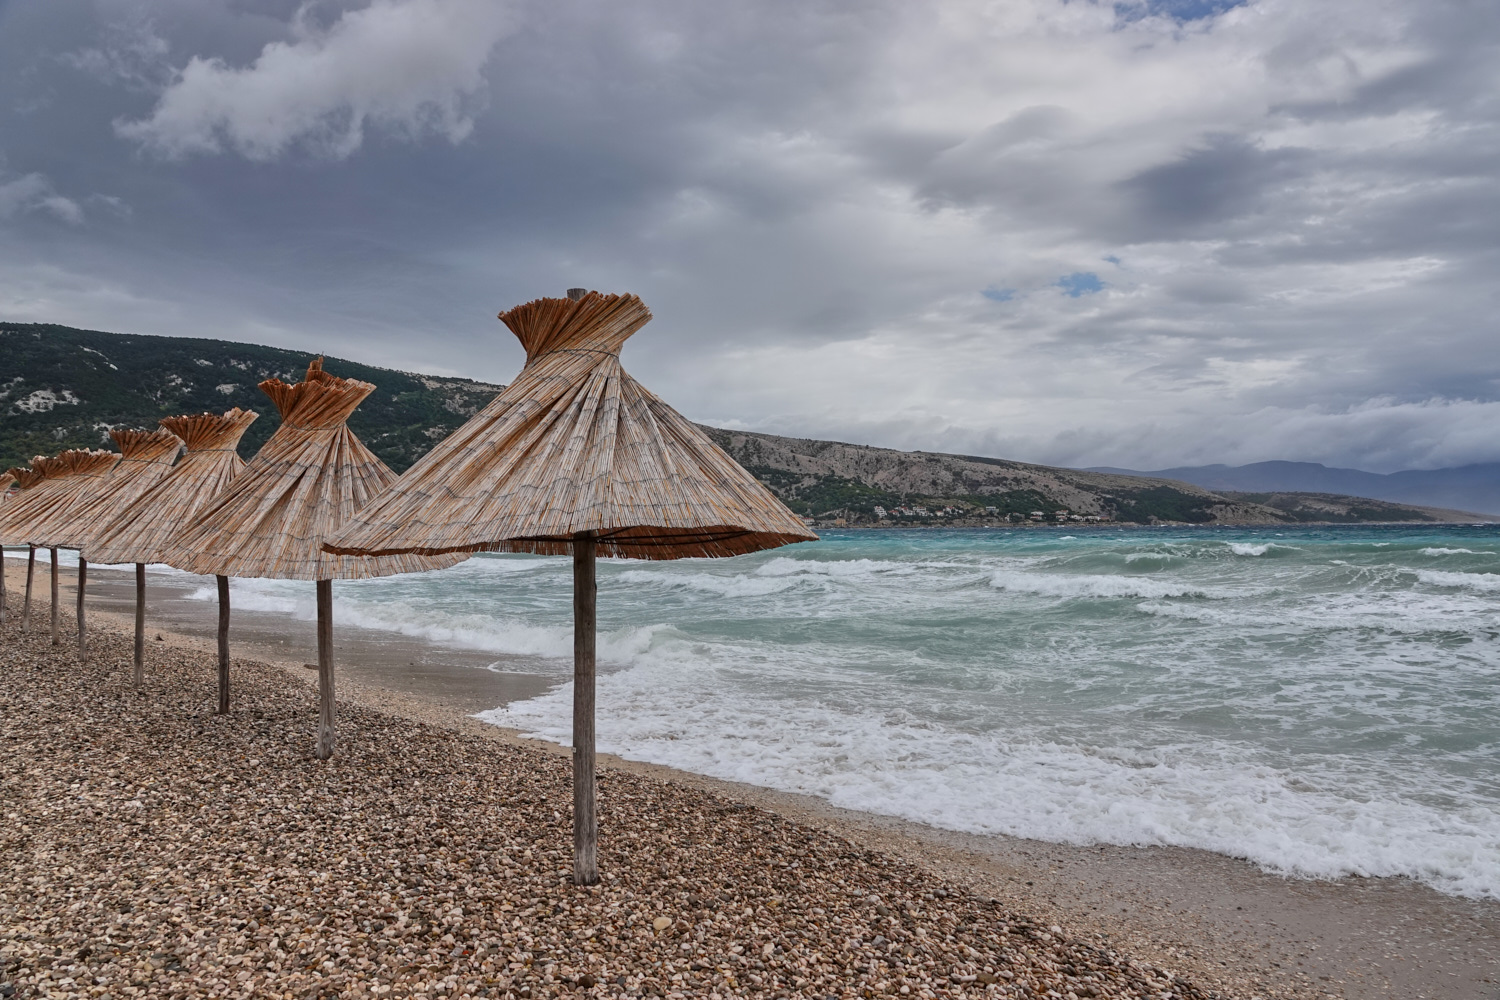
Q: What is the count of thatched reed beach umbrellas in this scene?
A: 8